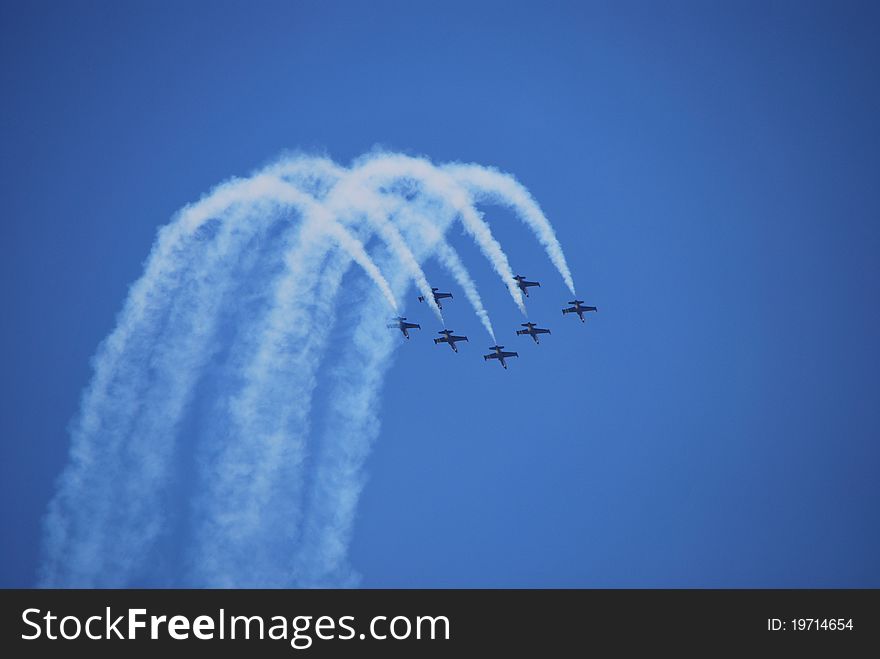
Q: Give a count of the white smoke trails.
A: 5